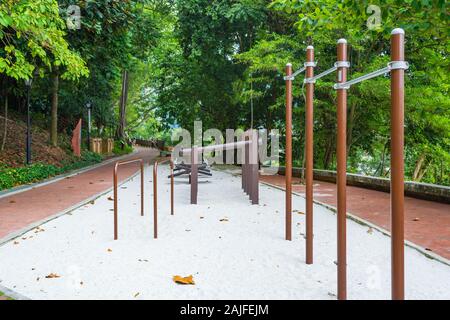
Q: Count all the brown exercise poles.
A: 4